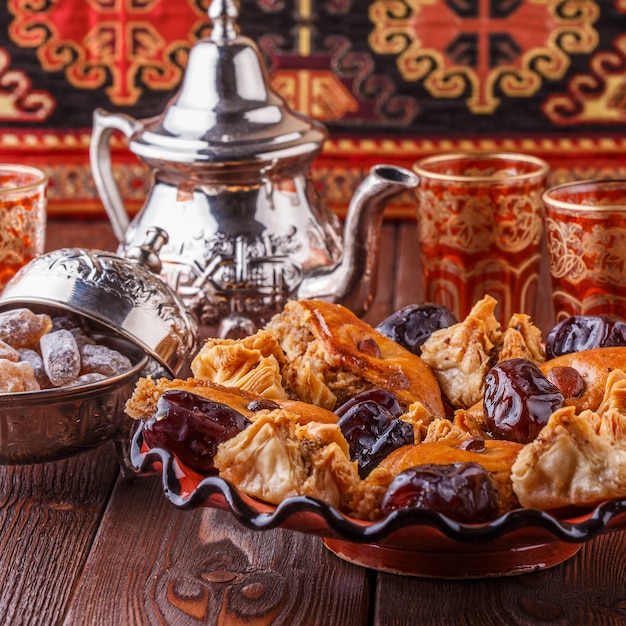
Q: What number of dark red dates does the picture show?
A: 7